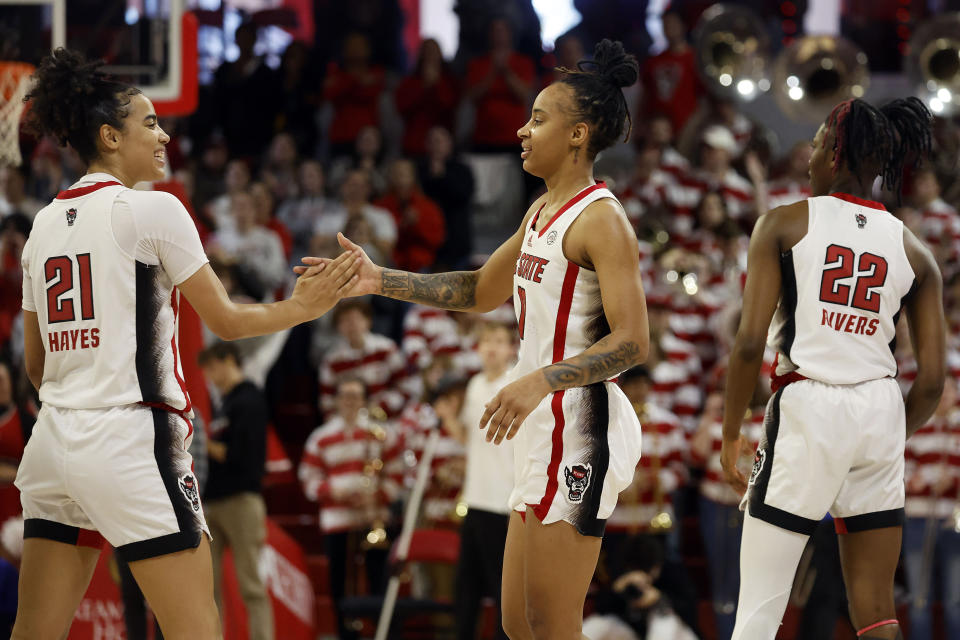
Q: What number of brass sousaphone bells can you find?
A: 3